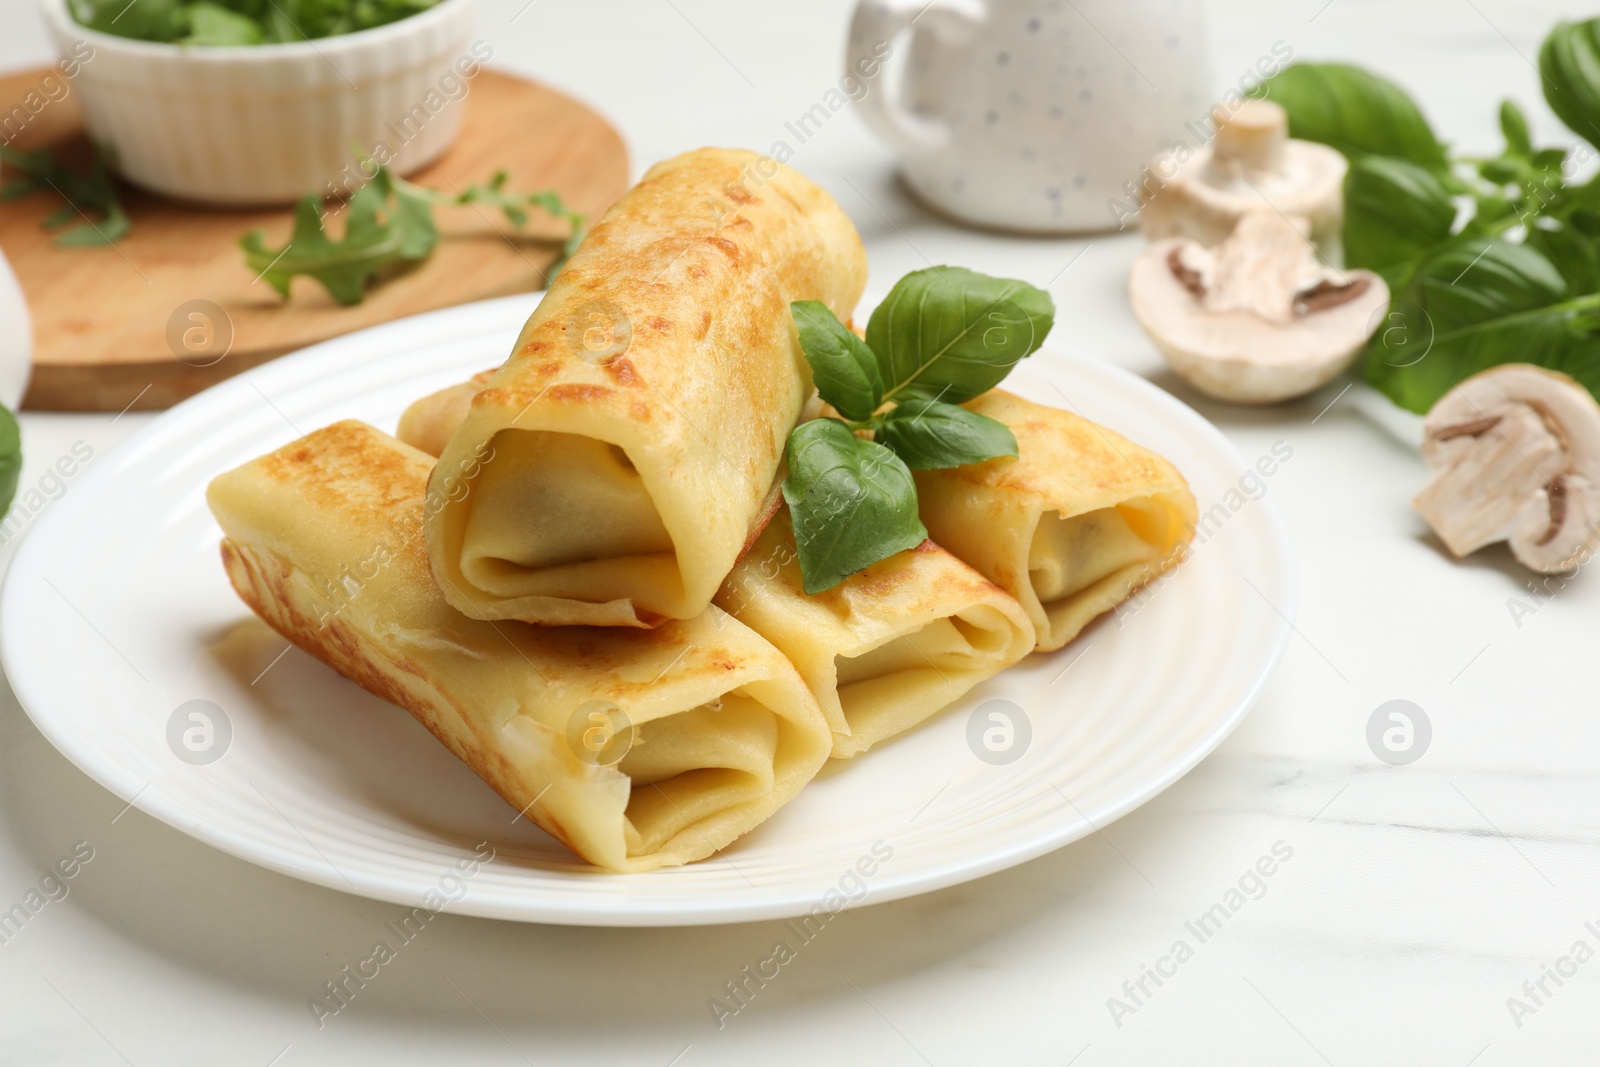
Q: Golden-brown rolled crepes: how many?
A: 4